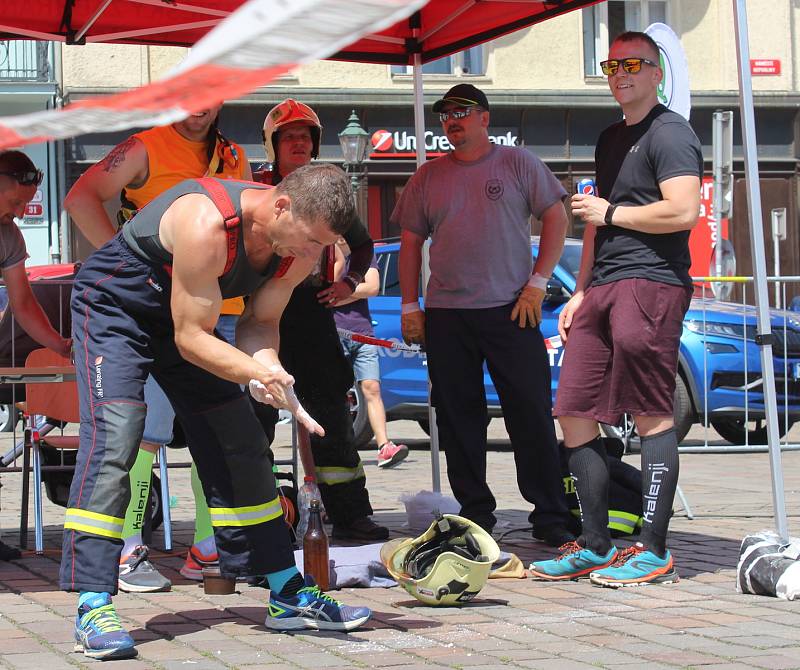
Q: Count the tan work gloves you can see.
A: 2